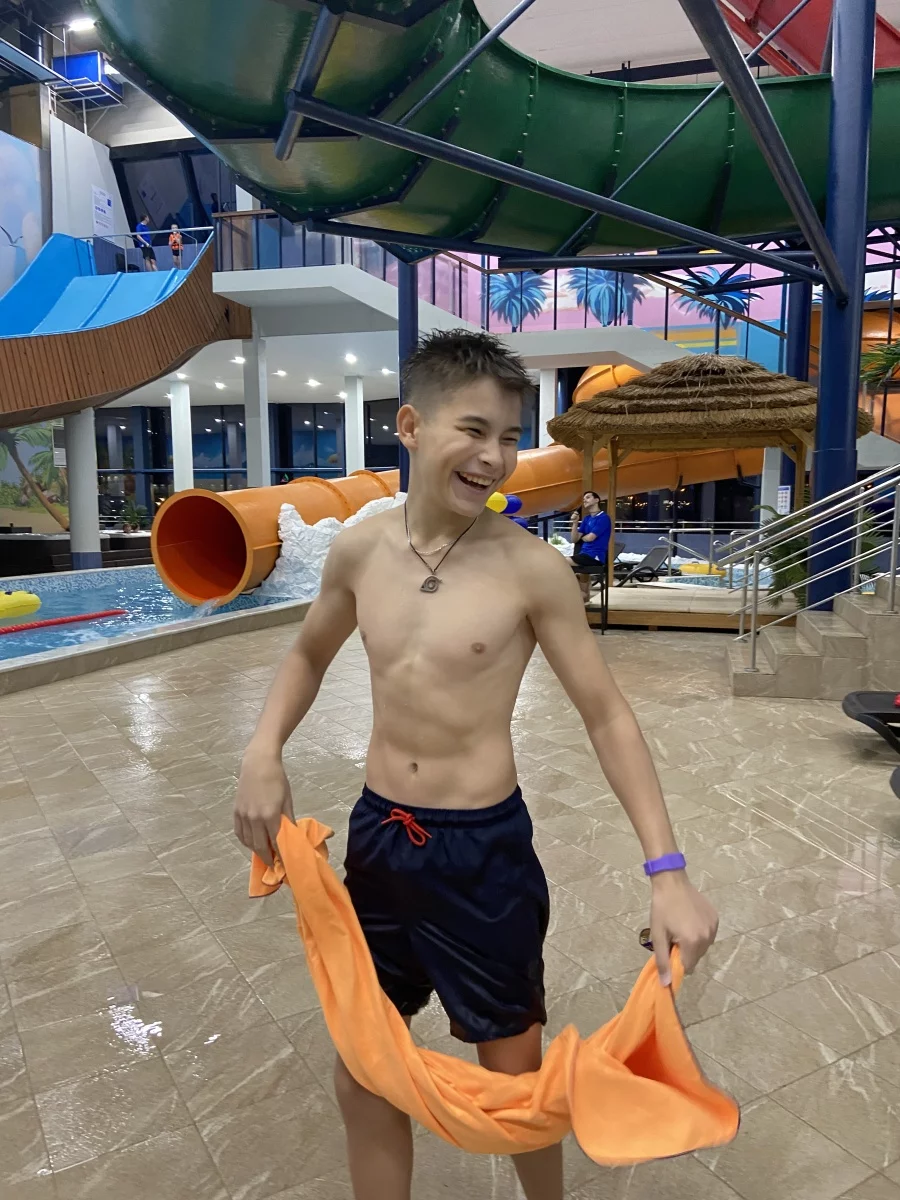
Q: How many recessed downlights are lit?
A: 9